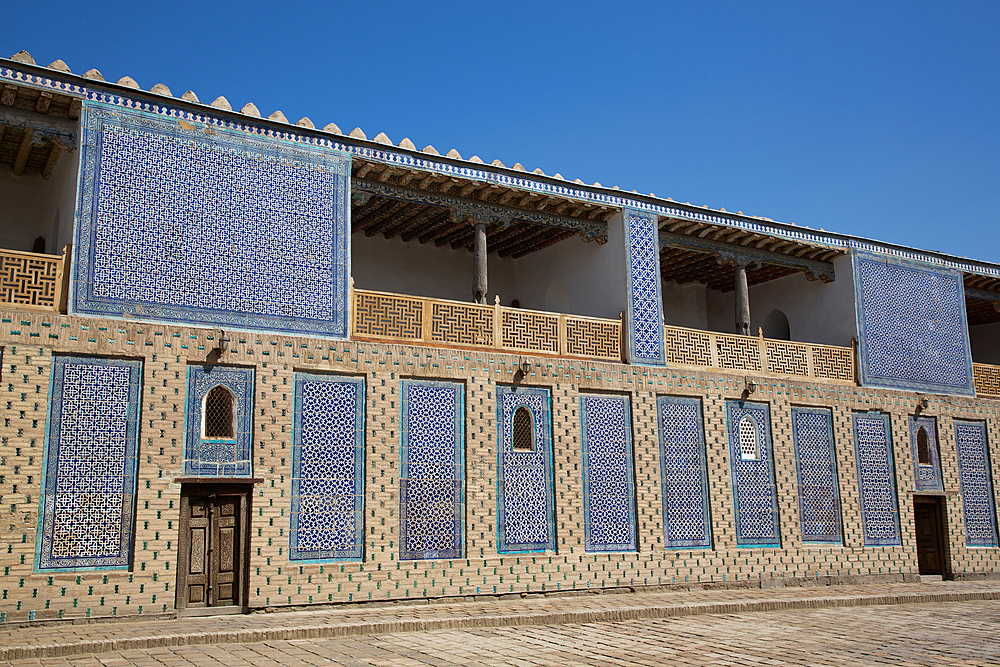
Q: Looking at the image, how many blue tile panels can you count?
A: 15